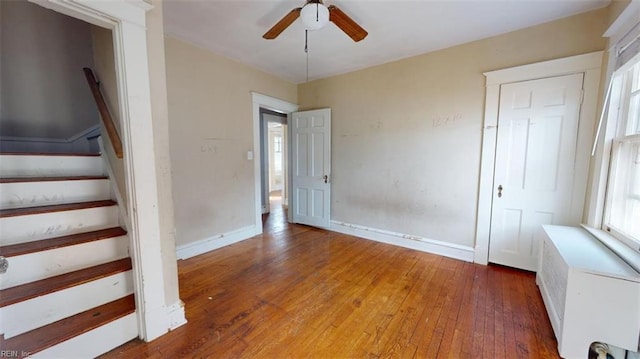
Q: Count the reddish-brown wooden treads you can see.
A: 6